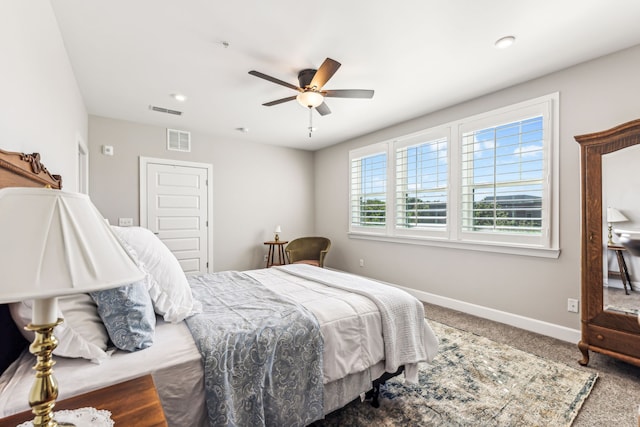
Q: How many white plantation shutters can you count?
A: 3